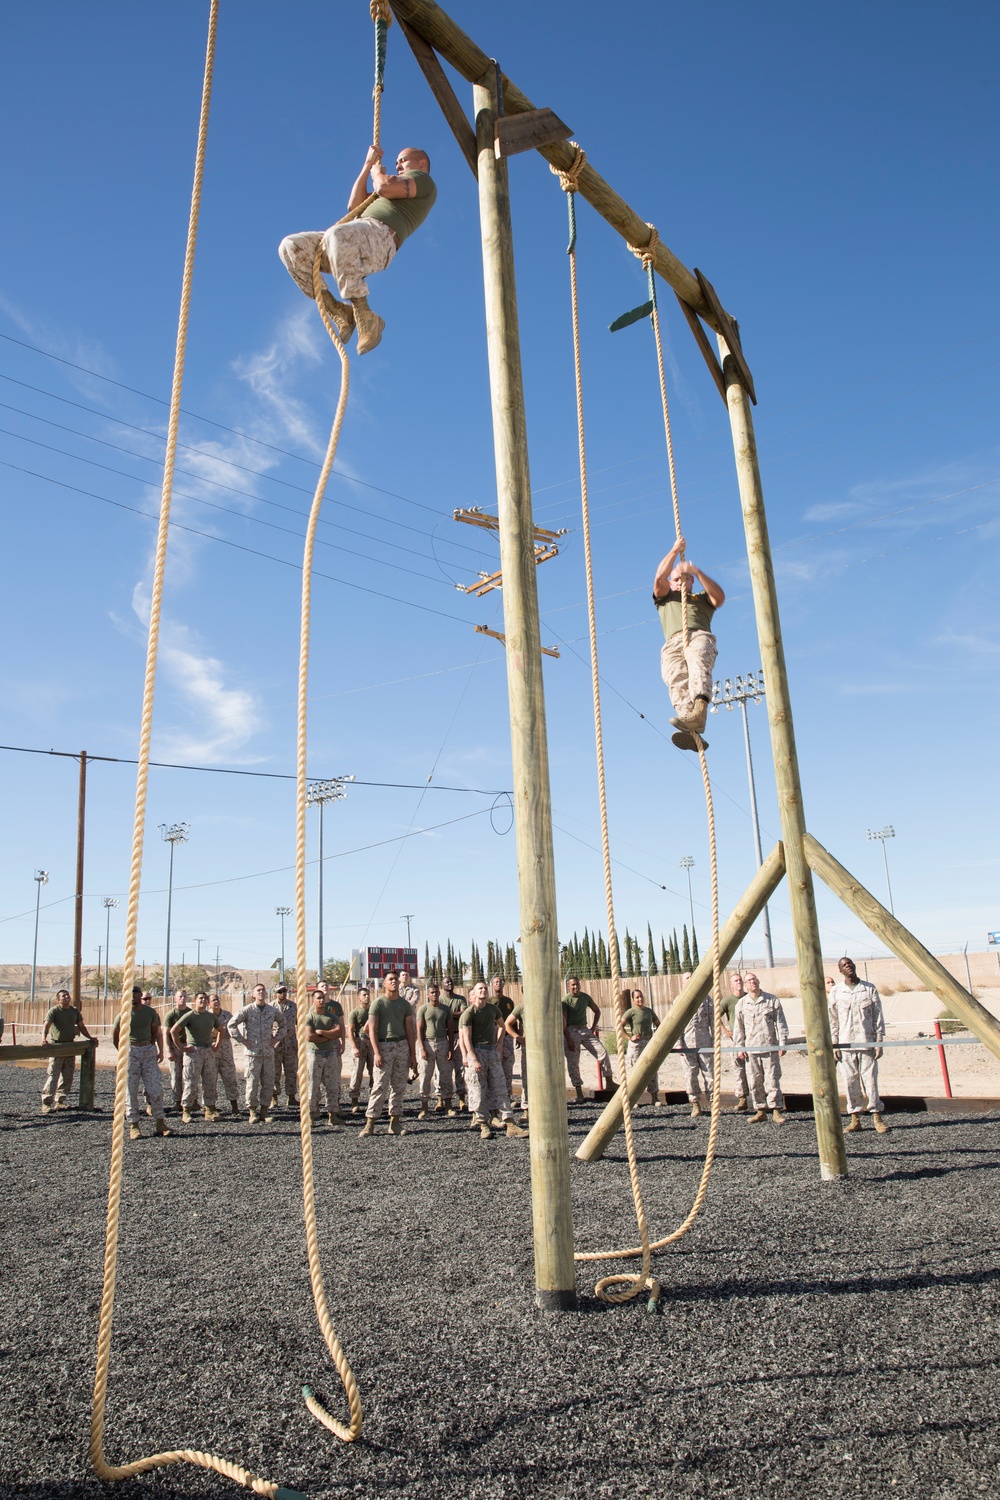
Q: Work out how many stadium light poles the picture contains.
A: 8